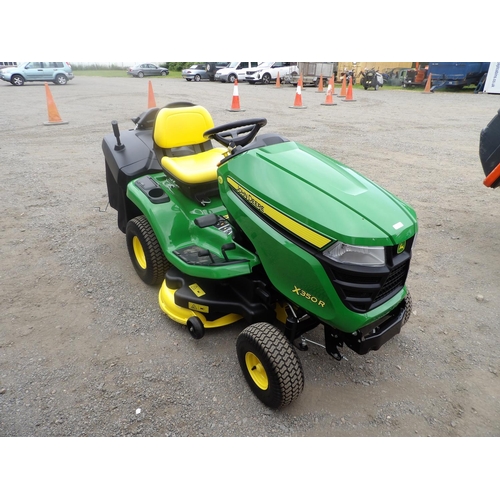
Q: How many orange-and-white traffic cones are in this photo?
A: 3